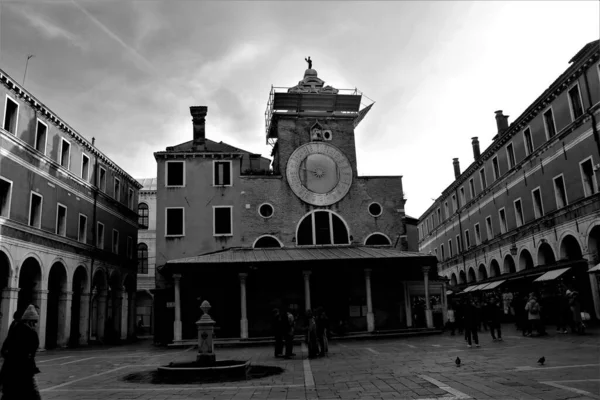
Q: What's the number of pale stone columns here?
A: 5